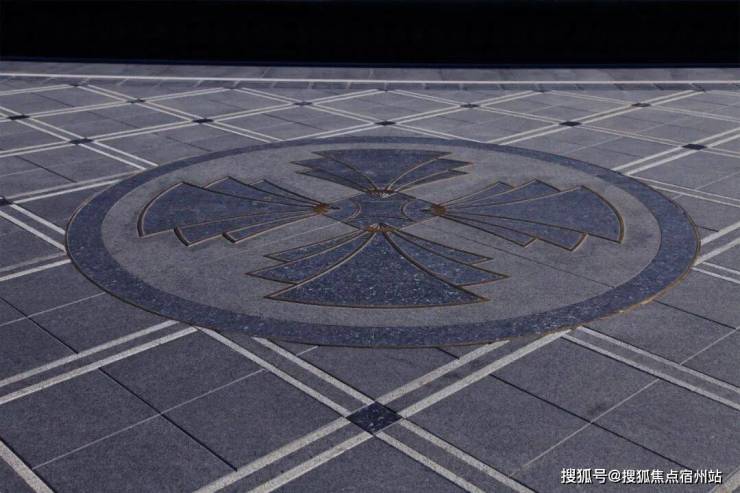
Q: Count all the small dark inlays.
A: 12